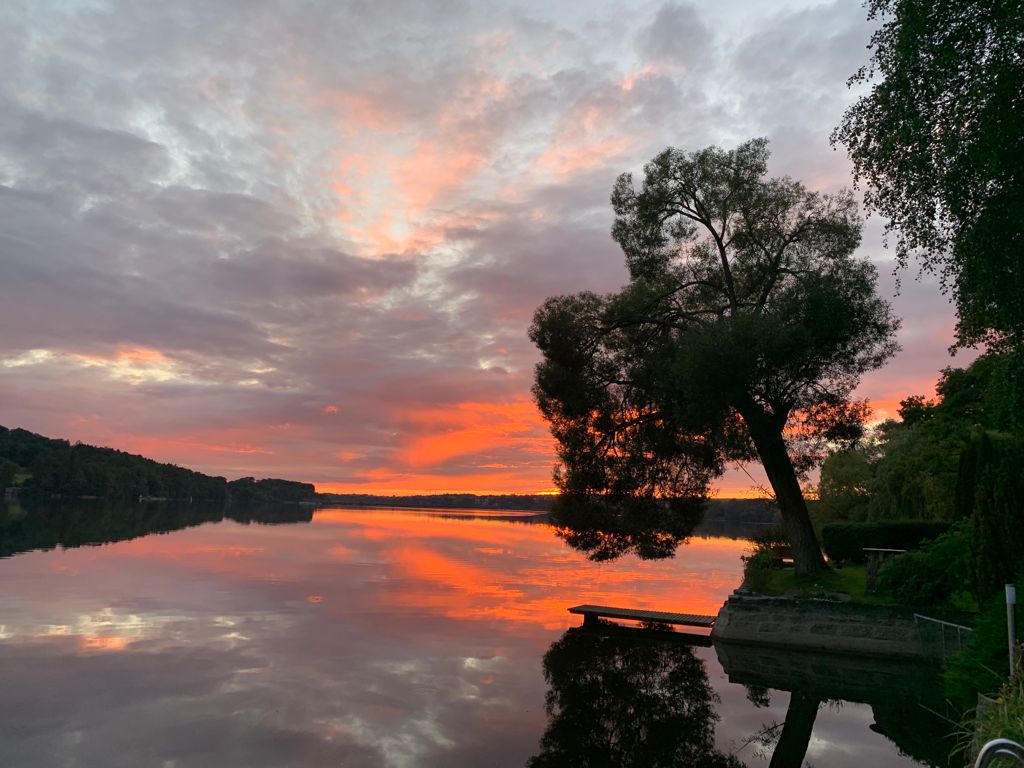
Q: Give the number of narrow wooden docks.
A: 1